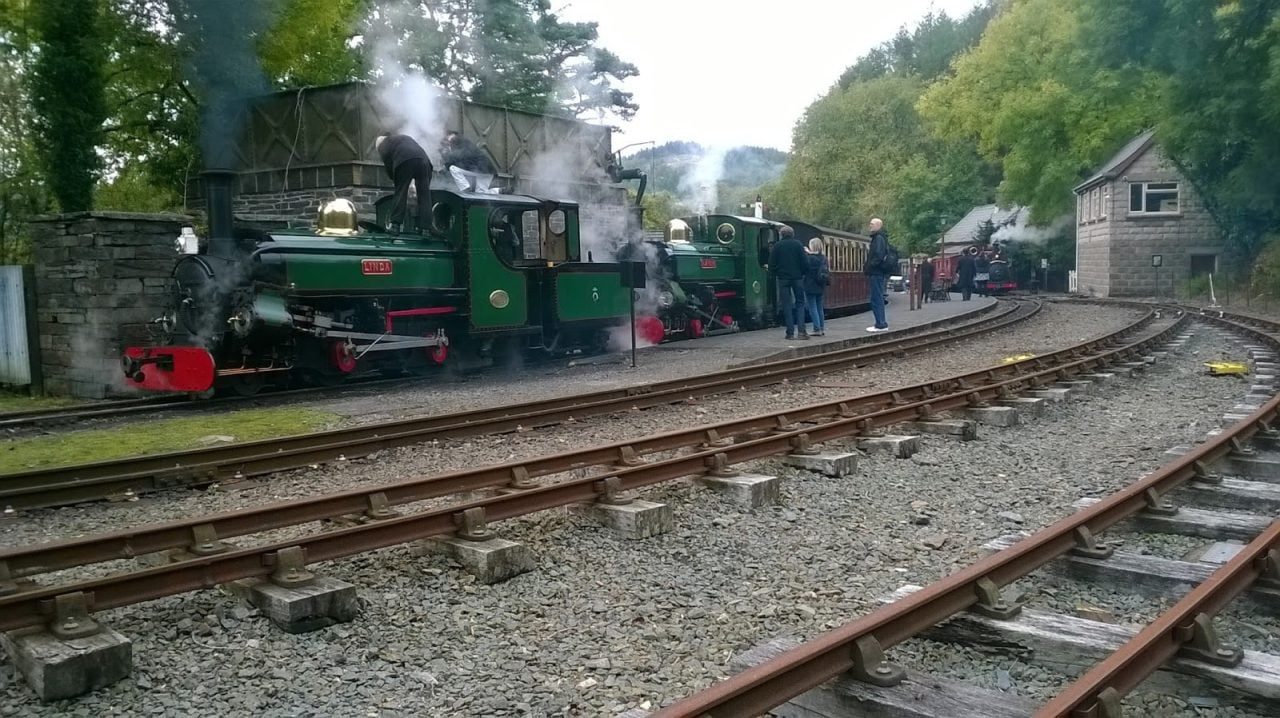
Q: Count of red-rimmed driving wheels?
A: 4